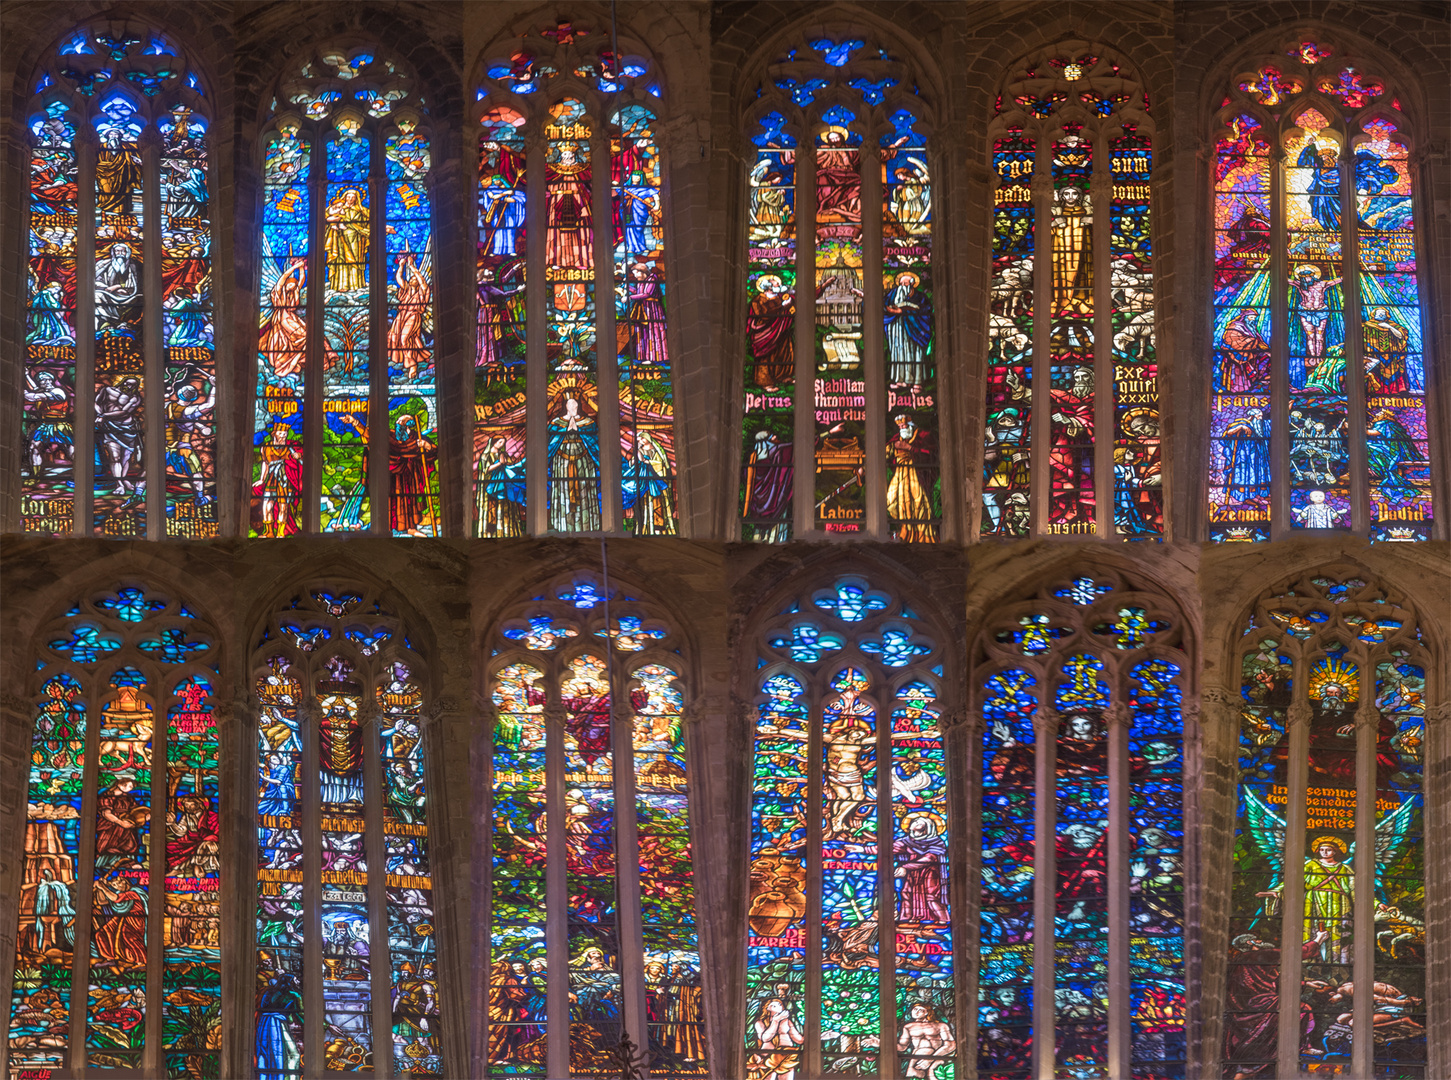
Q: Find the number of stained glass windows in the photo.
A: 12